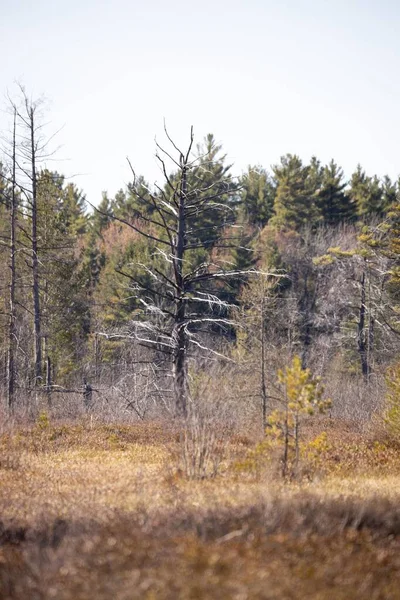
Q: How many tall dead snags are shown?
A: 3